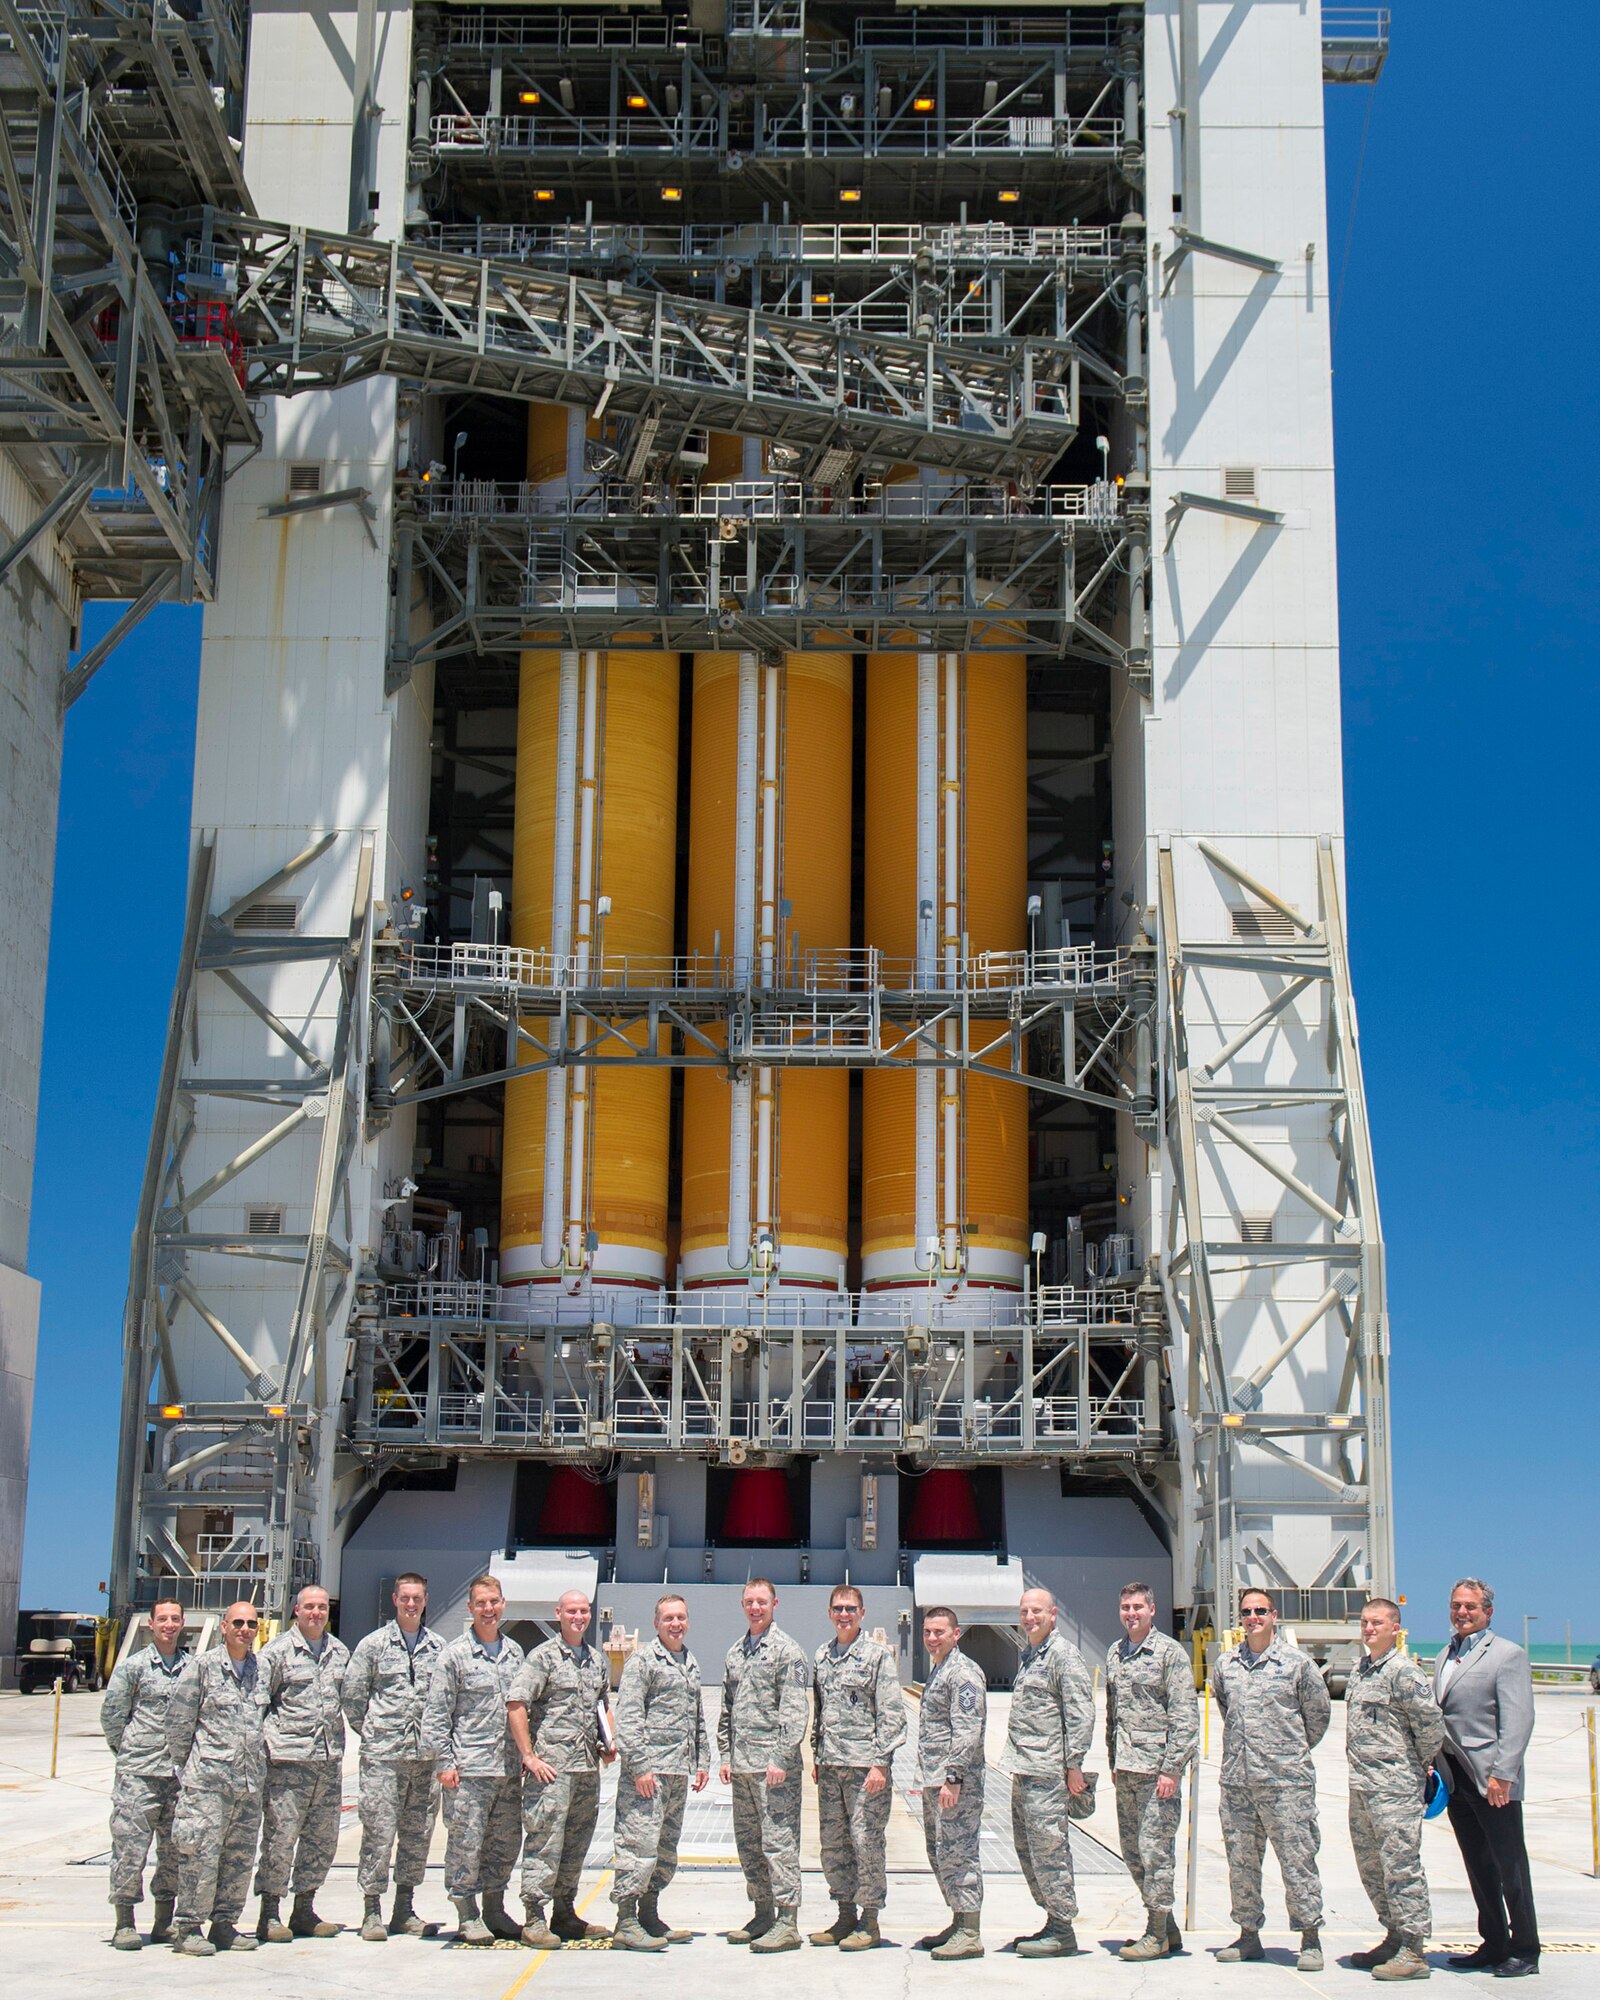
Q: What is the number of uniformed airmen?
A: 14